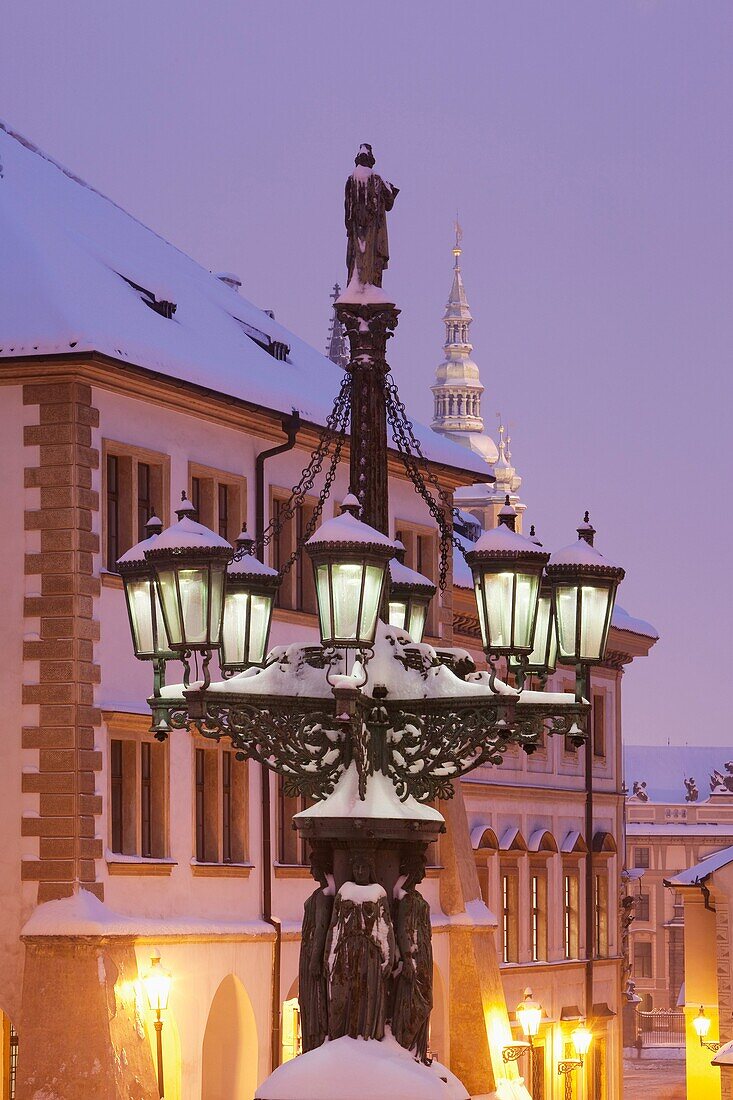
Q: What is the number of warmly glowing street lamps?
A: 4